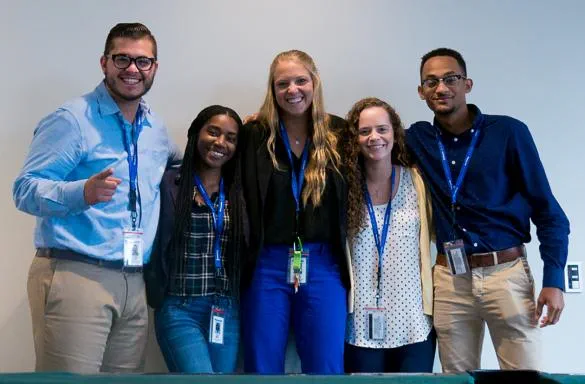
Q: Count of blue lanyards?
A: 5